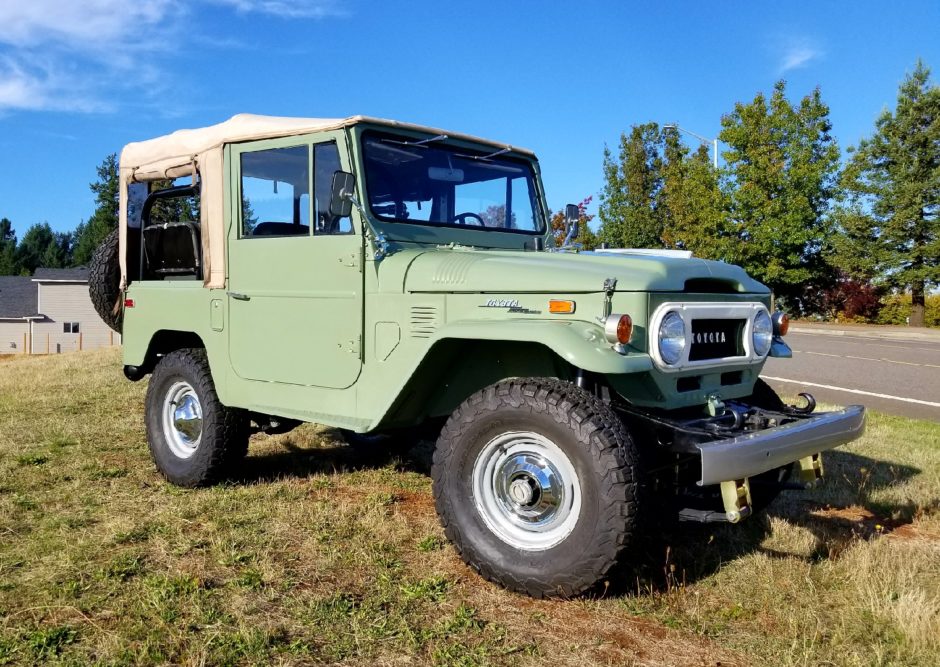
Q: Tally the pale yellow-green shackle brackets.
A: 2